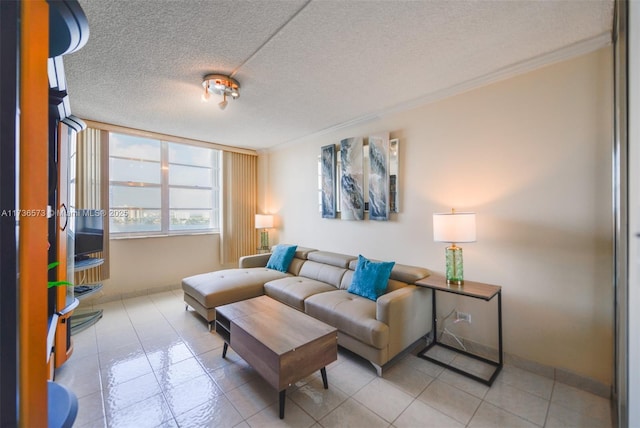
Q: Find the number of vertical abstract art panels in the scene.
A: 3